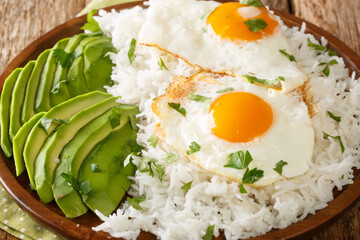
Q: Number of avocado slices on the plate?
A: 12